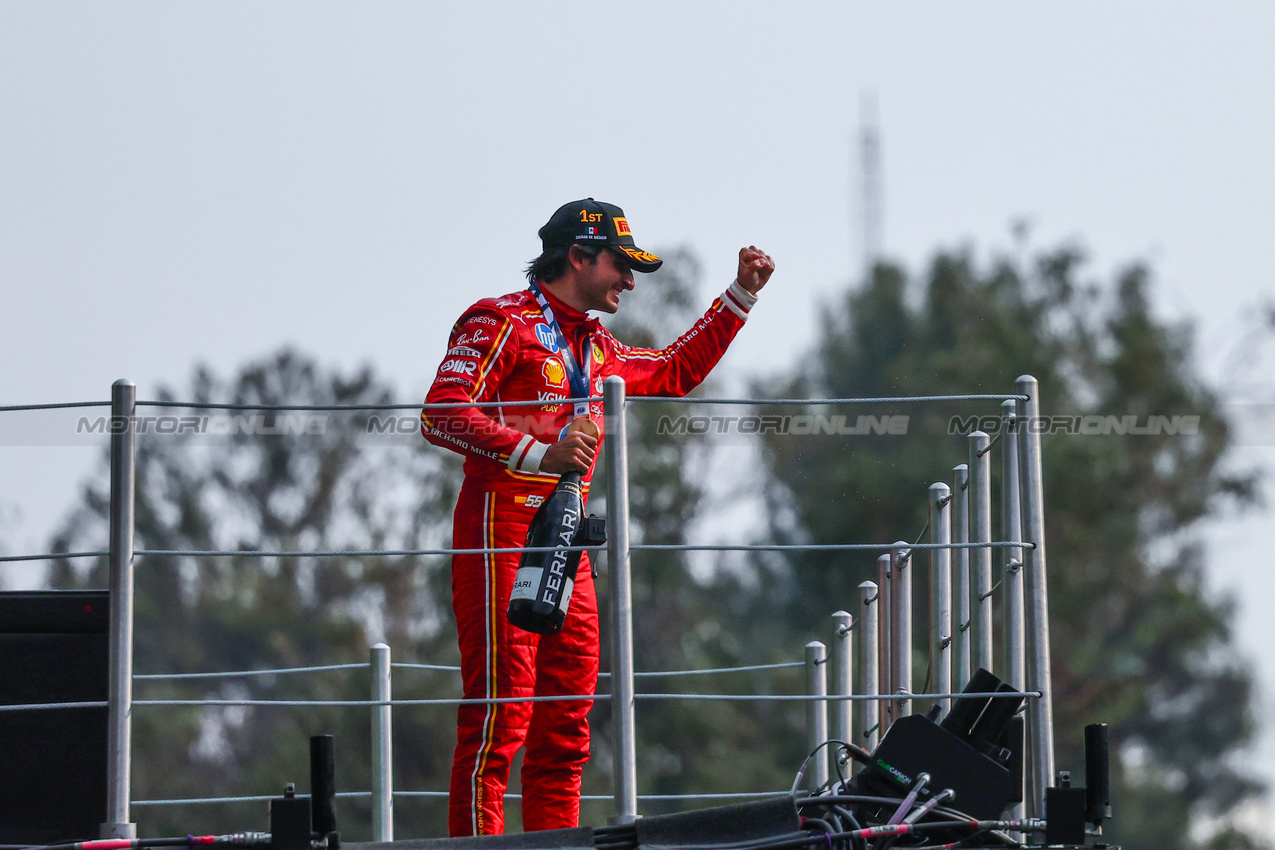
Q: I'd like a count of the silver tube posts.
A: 13